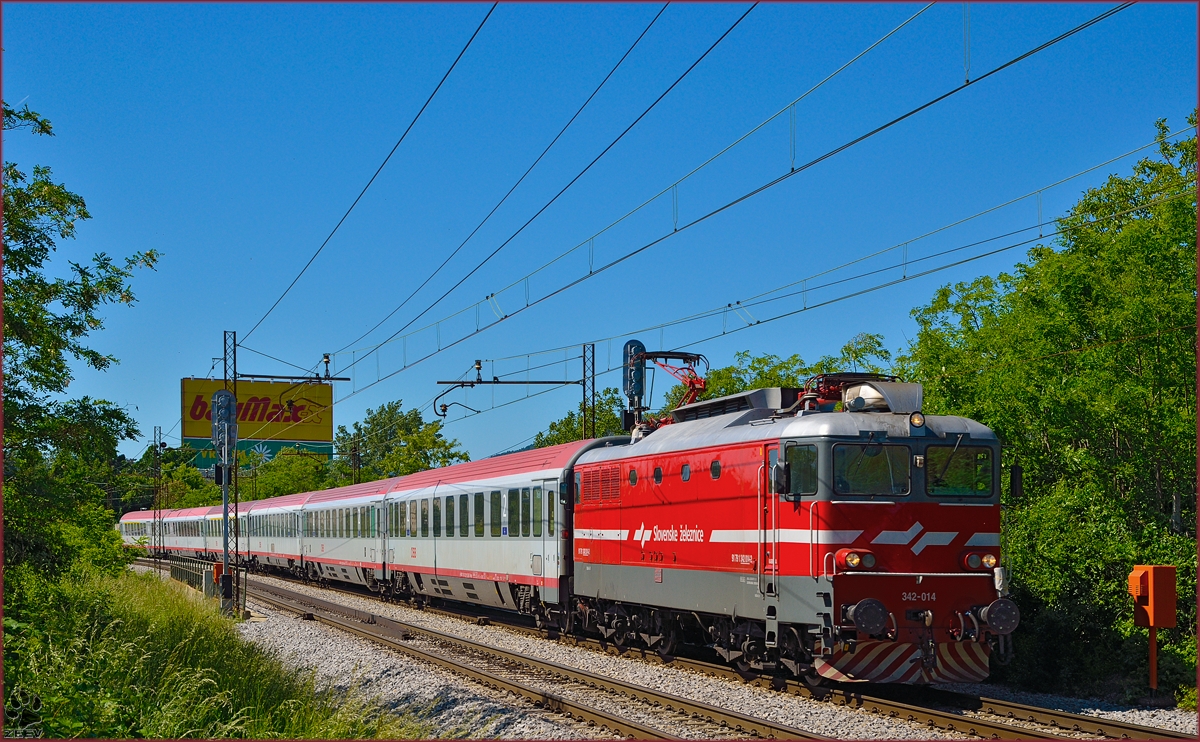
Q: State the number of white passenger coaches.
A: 6